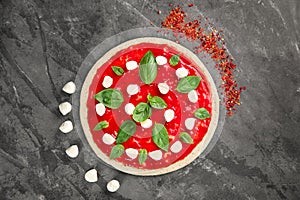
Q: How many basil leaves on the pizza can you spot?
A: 14